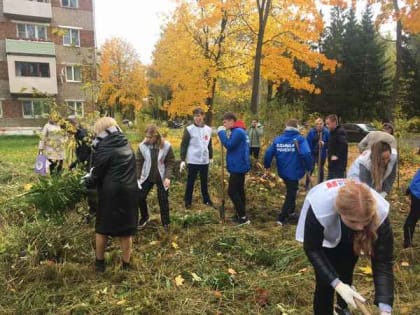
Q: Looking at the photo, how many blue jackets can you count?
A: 4